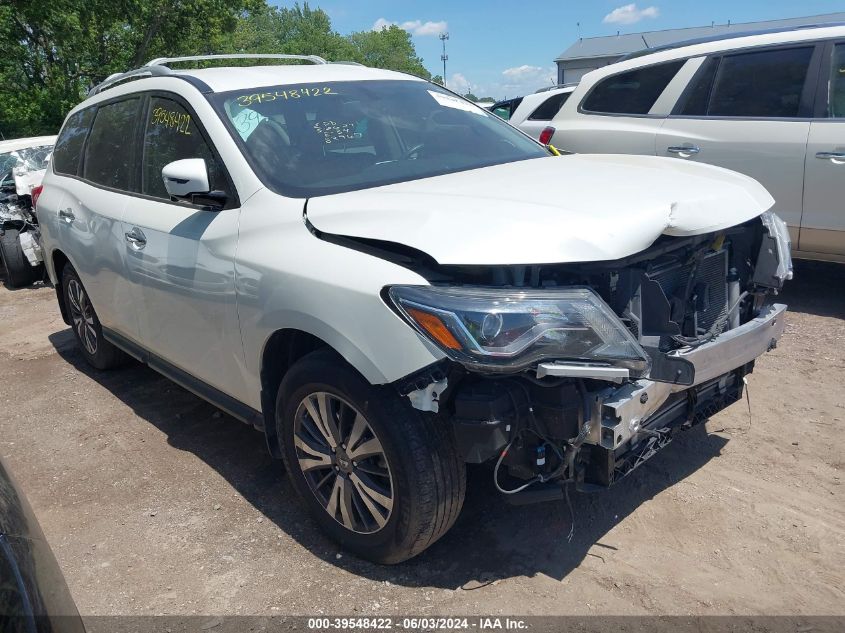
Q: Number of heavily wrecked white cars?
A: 2